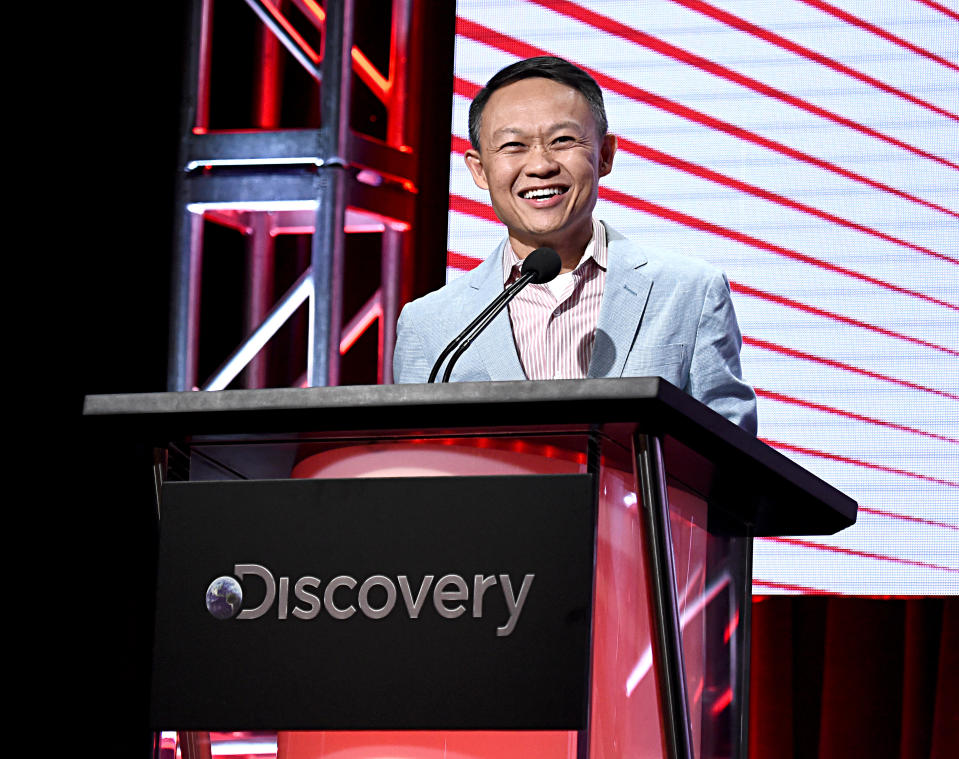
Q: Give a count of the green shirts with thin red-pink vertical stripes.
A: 0